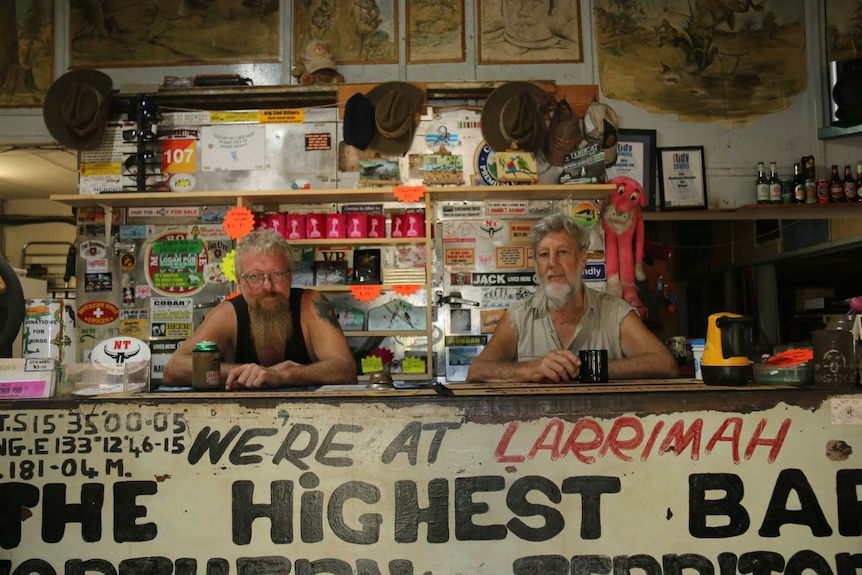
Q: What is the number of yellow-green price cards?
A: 3